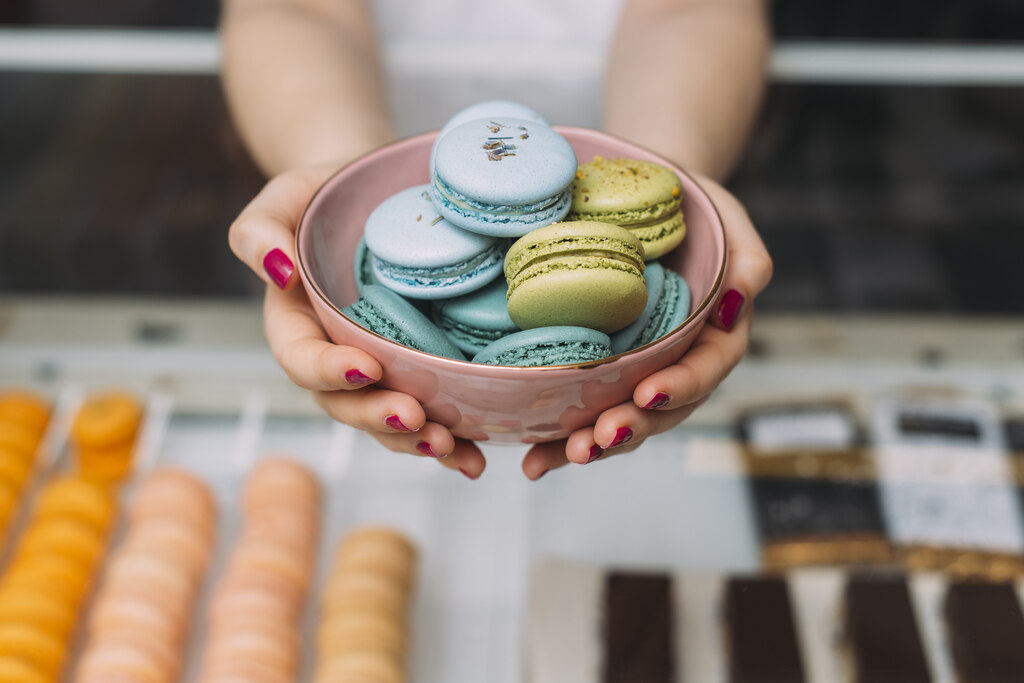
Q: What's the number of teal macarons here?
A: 5